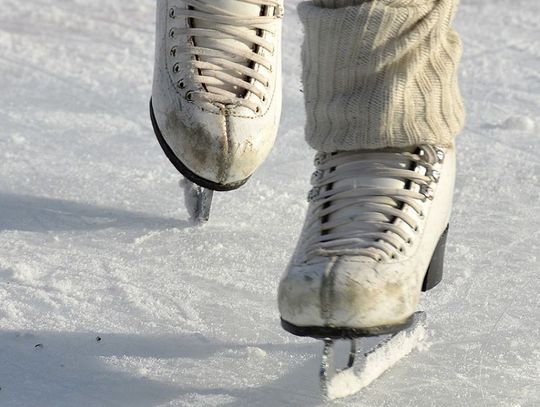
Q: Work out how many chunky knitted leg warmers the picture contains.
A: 1